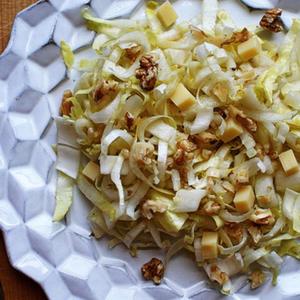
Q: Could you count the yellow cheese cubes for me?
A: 8